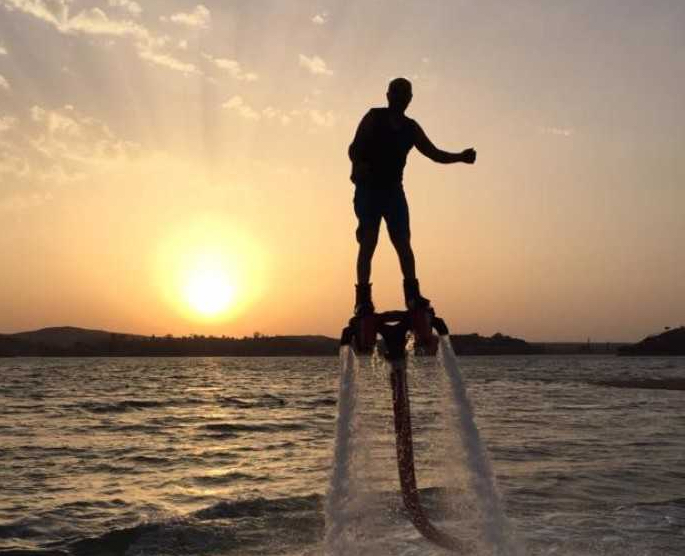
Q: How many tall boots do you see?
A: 2